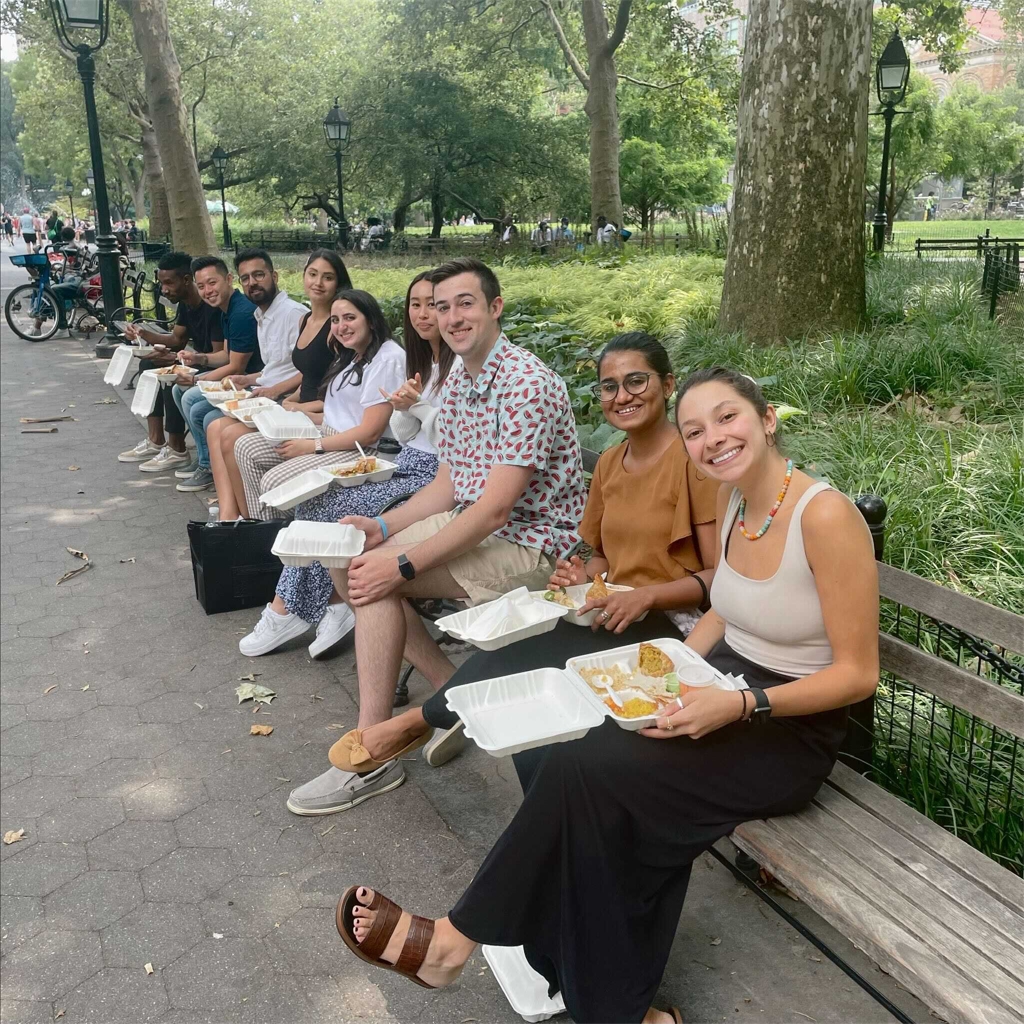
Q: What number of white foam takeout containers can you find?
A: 10